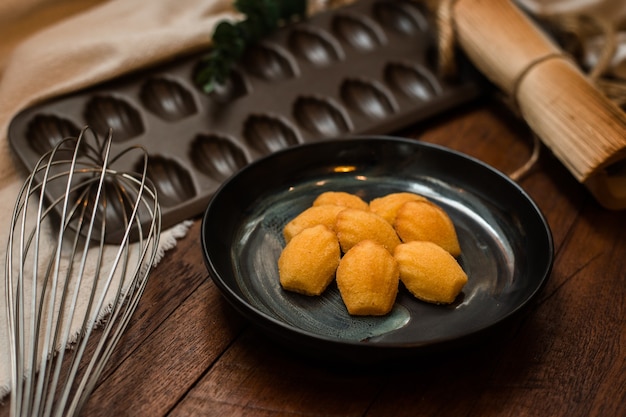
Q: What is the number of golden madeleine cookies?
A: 8